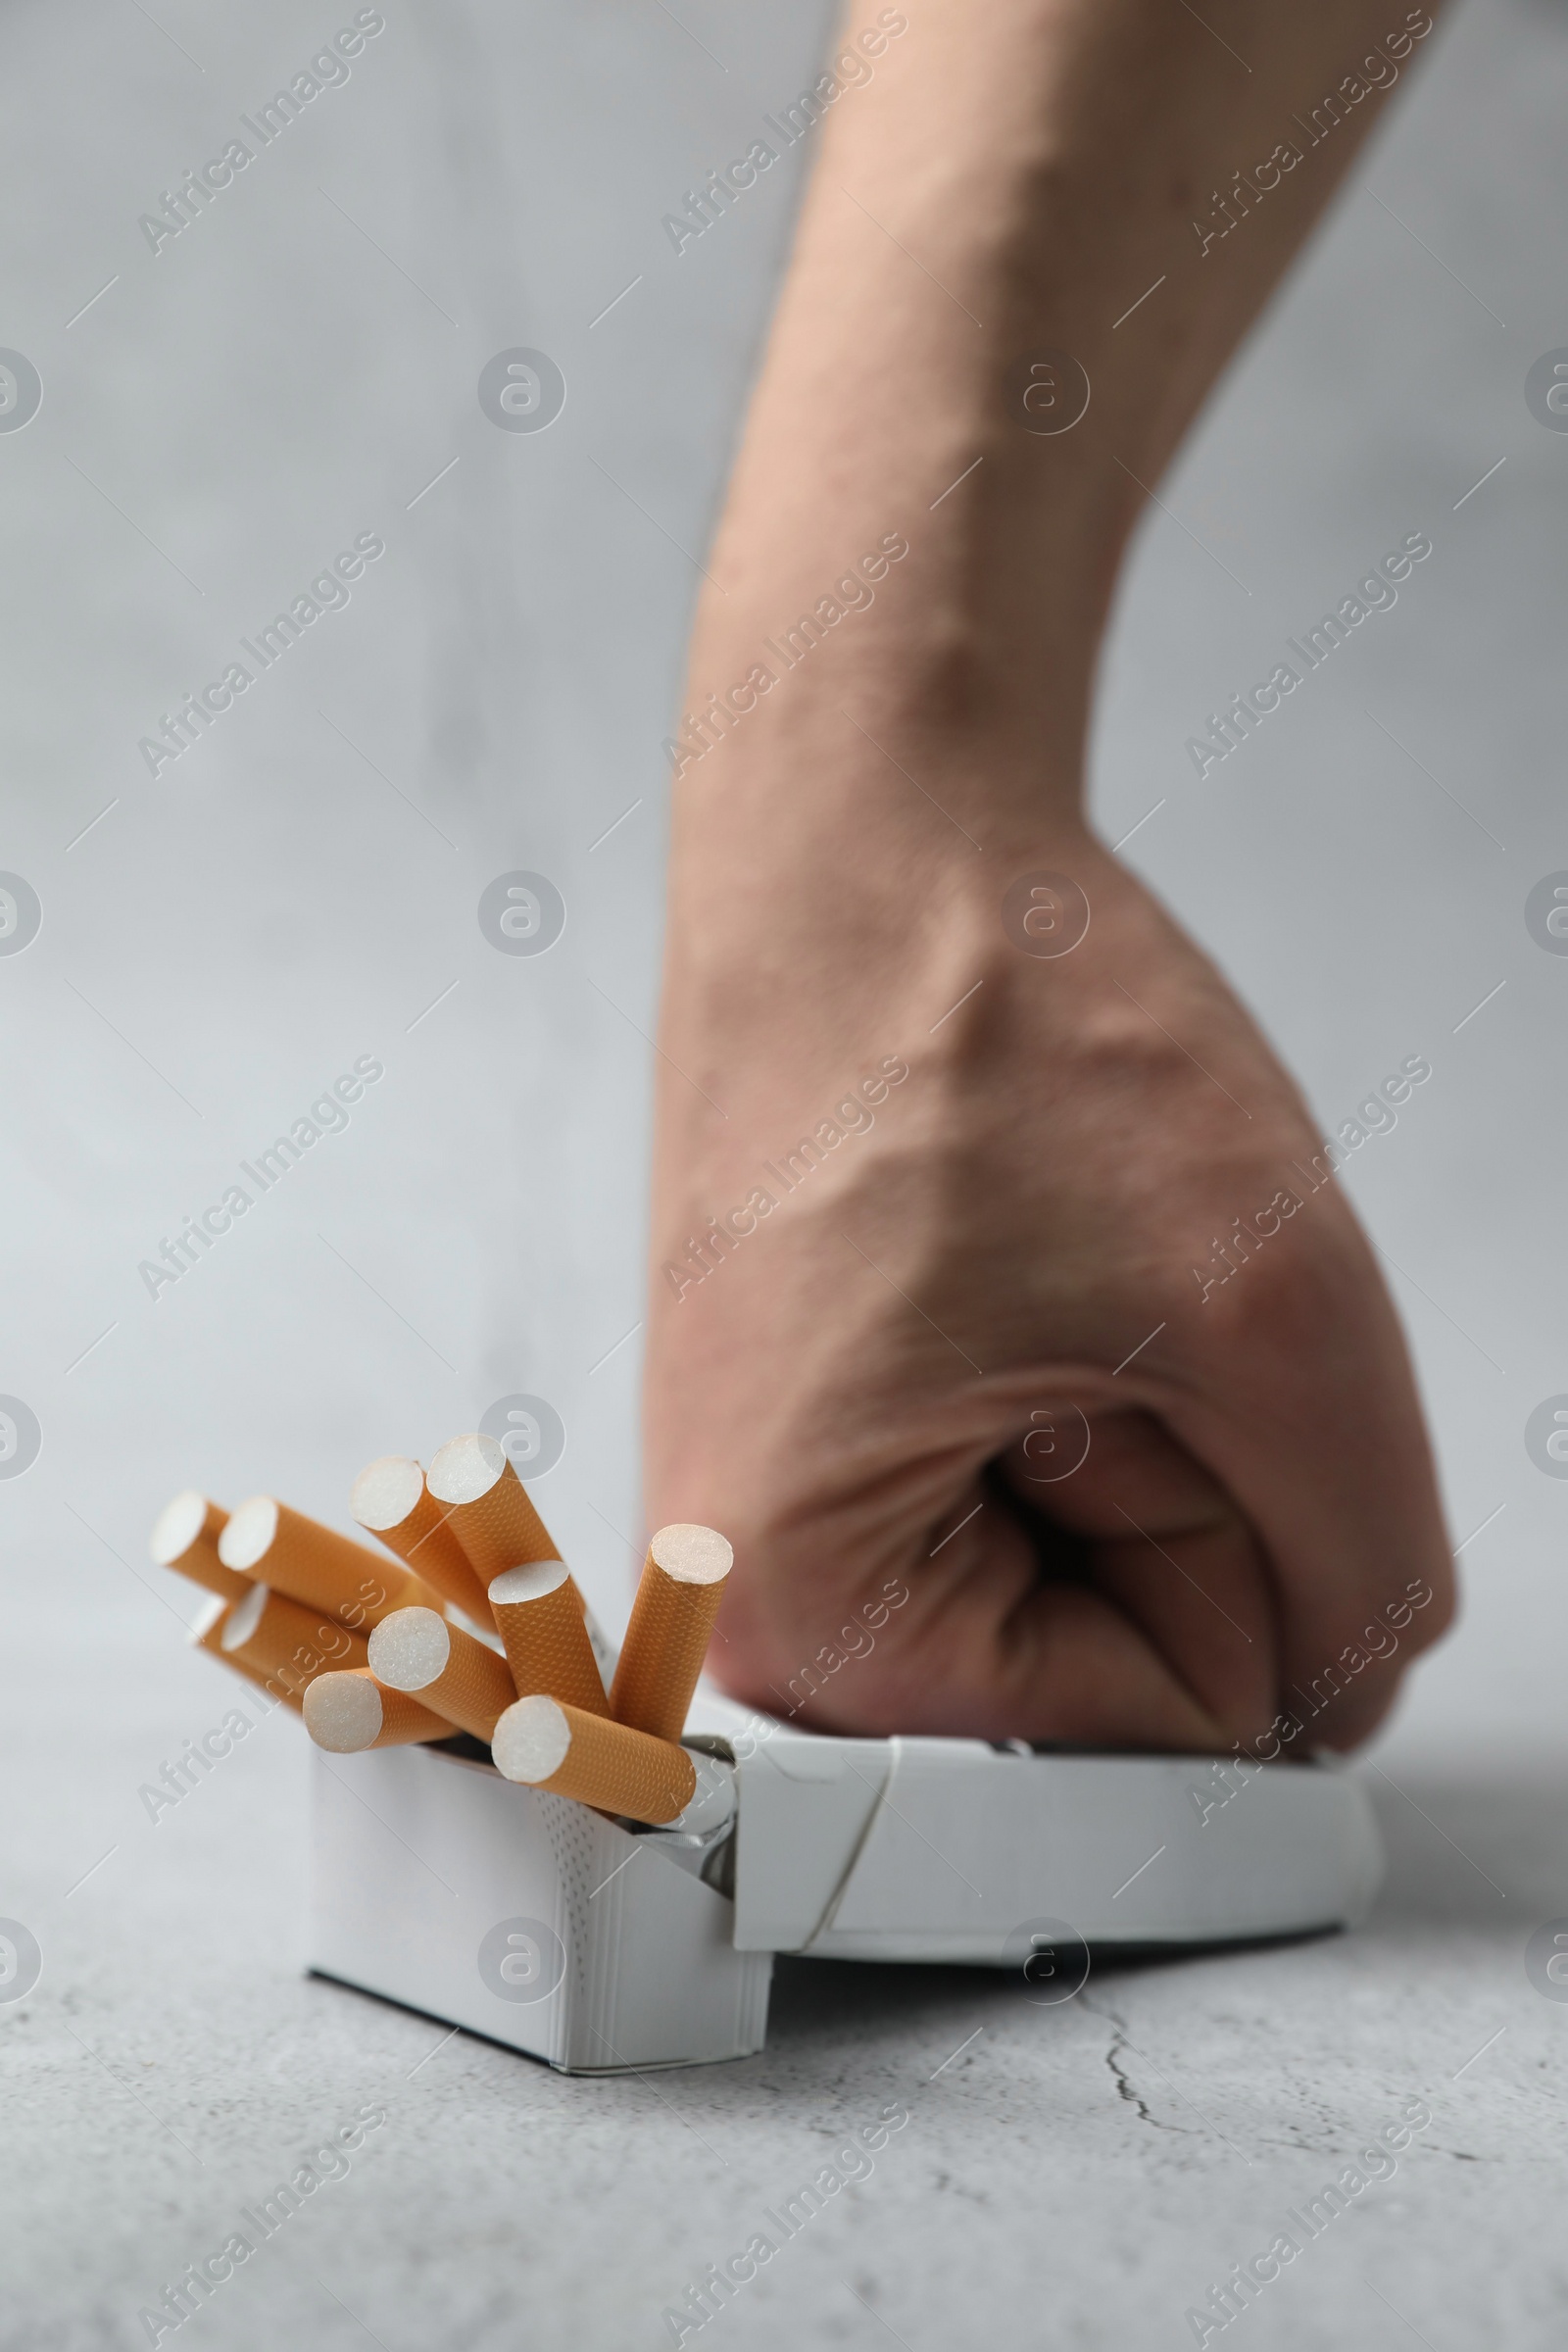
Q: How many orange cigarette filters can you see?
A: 11